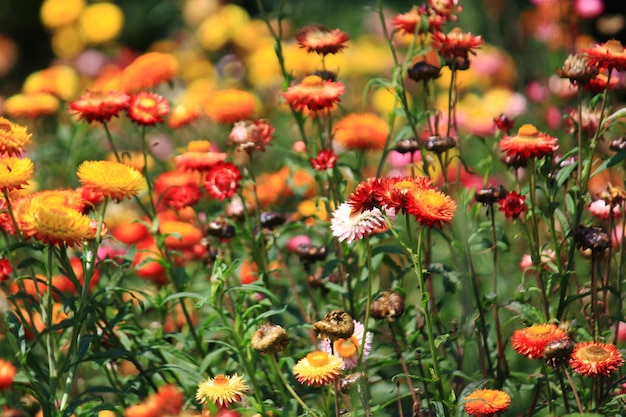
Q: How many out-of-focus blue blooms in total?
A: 0